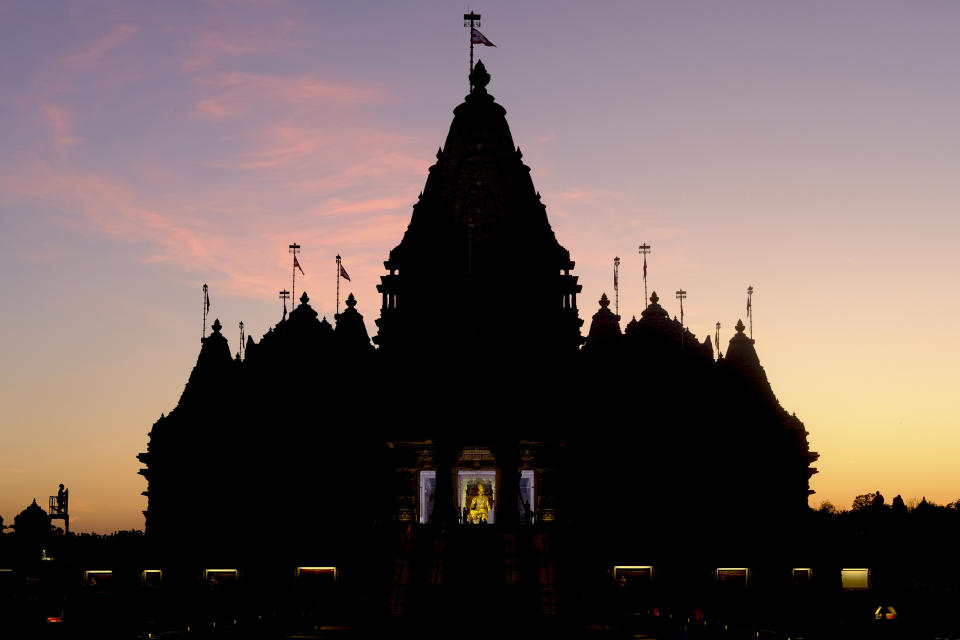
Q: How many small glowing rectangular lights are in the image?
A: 8